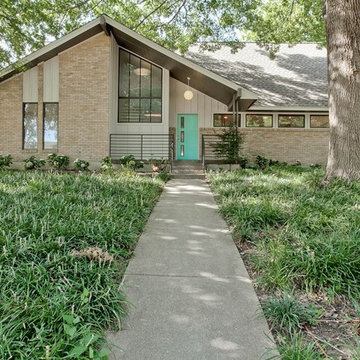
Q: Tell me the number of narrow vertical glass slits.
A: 3